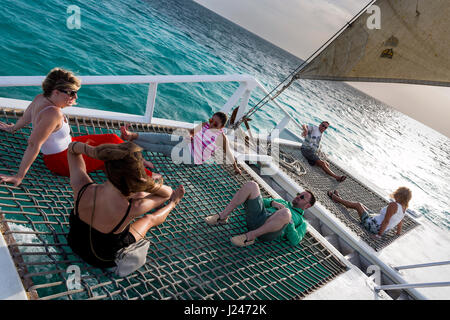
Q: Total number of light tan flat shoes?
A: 2